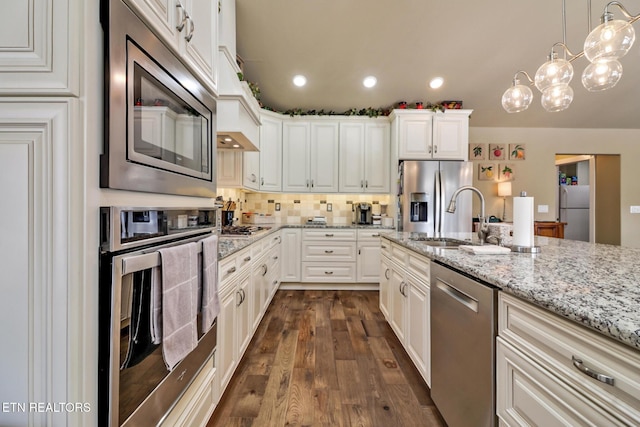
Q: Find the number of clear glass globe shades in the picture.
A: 5